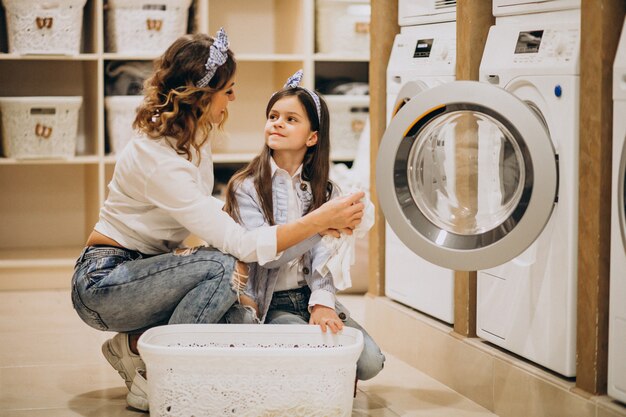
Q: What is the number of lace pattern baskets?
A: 7